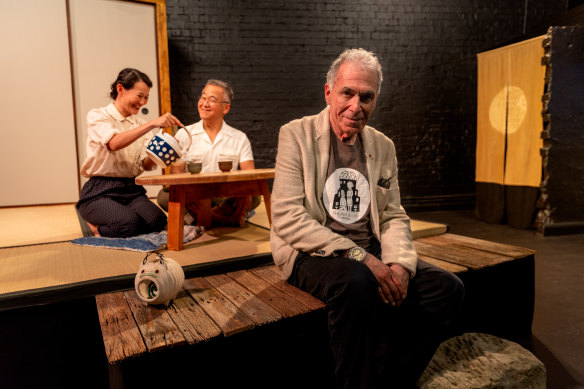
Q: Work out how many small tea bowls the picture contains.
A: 2